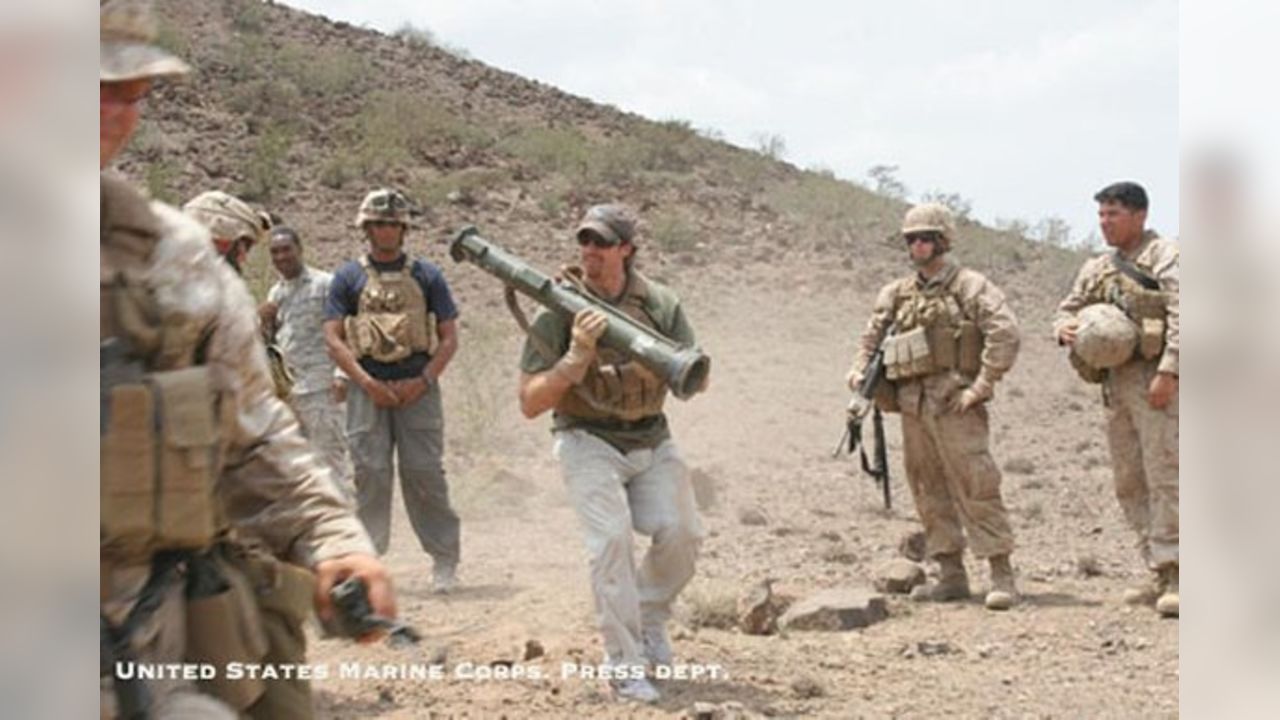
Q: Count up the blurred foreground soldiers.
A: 1